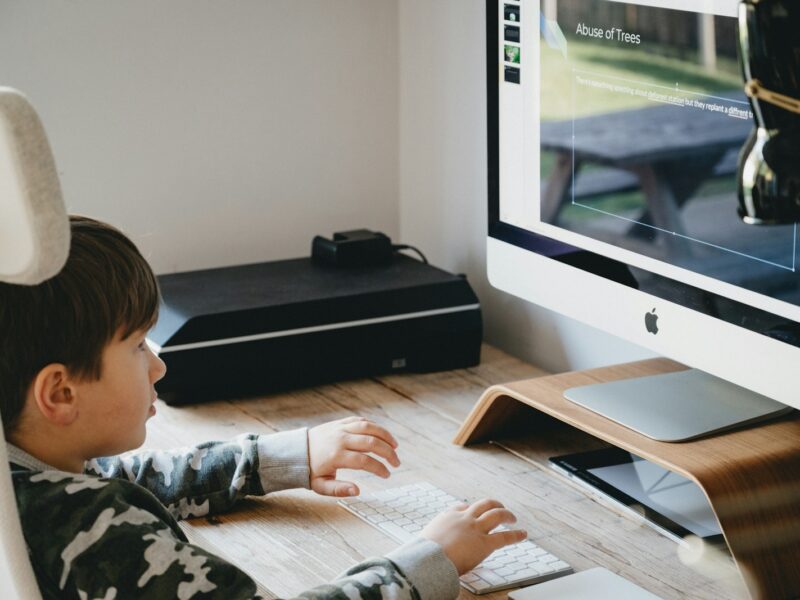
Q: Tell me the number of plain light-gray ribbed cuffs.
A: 2